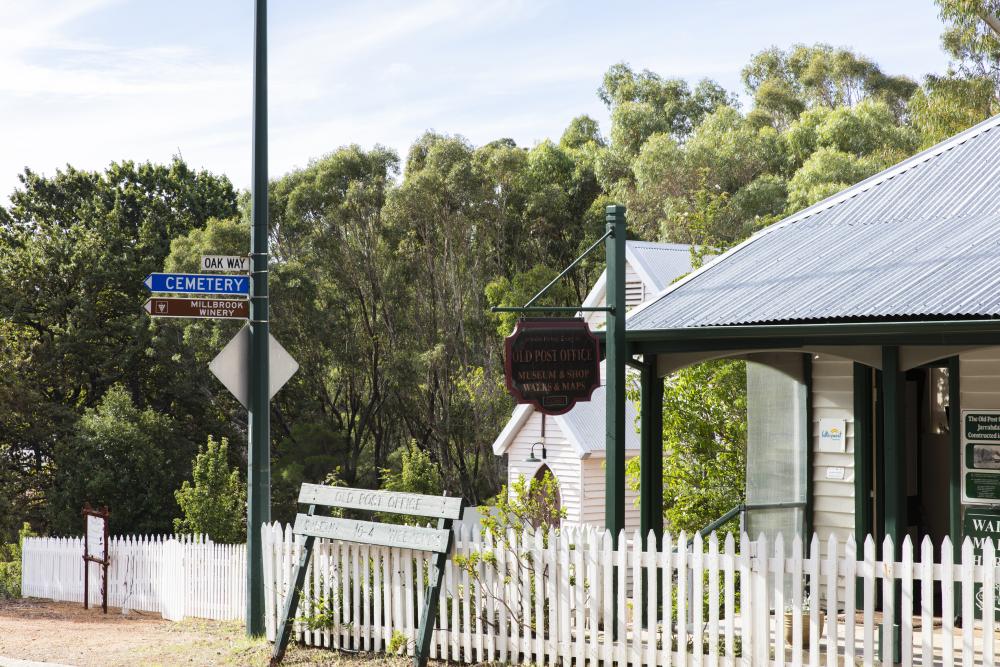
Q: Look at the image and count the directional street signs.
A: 3